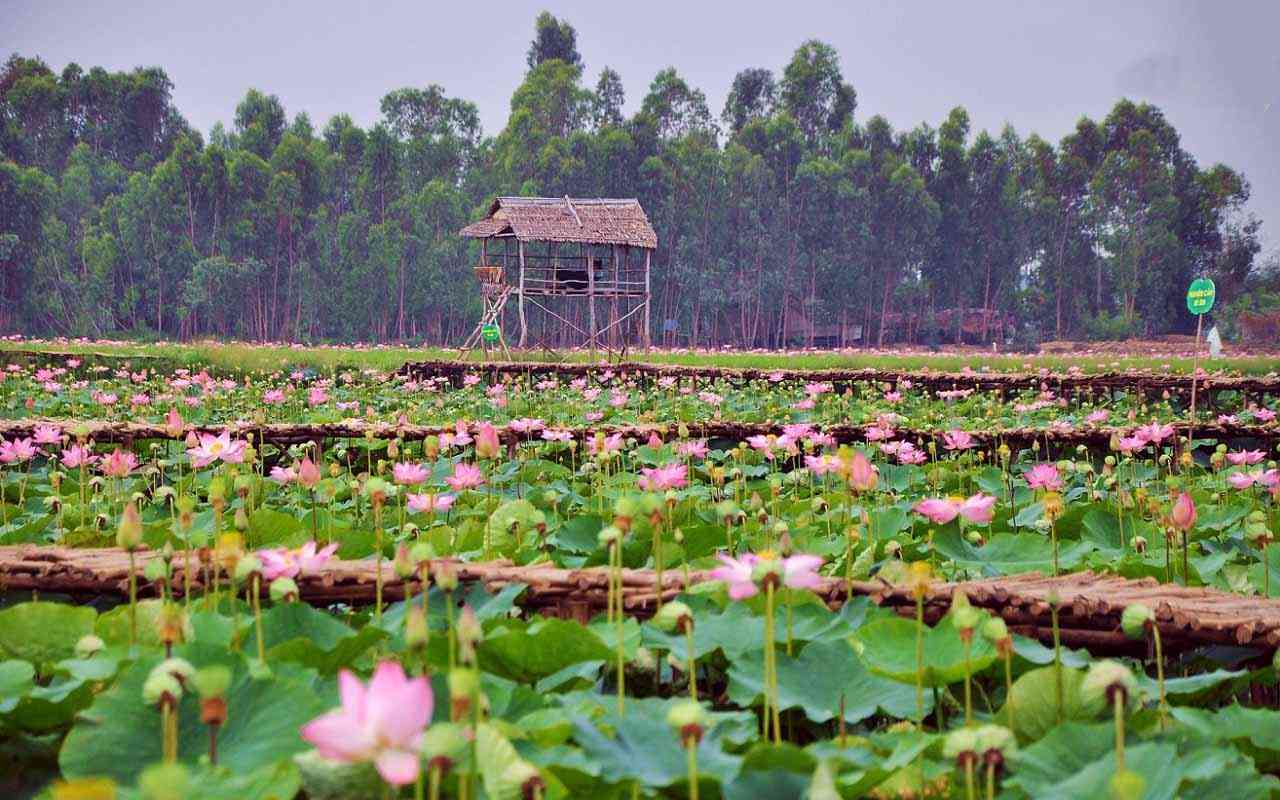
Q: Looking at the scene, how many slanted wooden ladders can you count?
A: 1